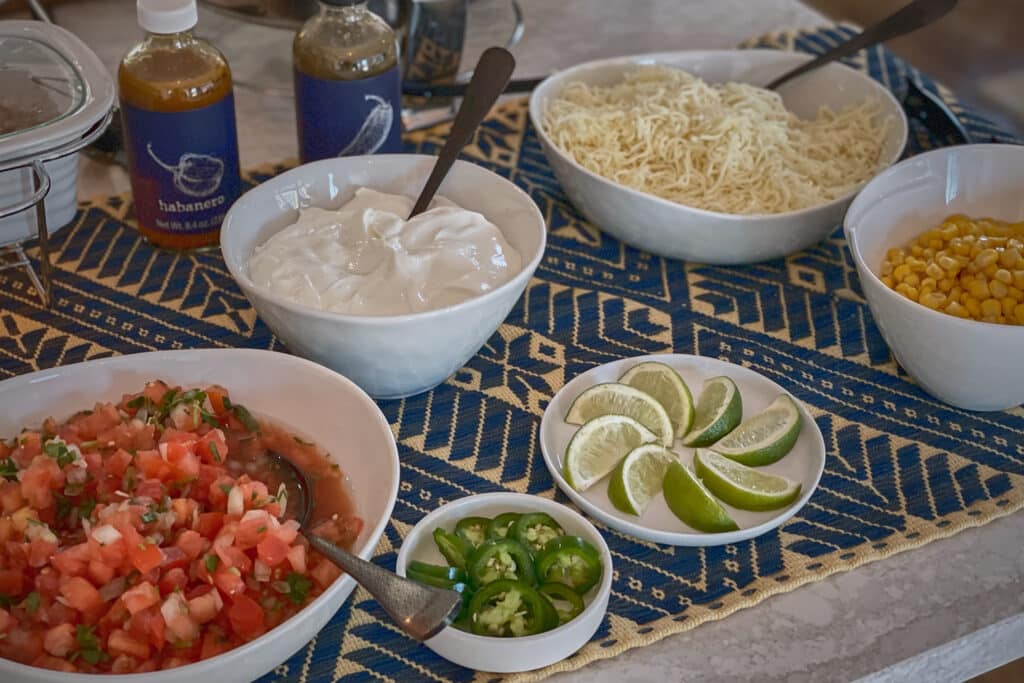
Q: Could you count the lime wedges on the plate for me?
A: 8